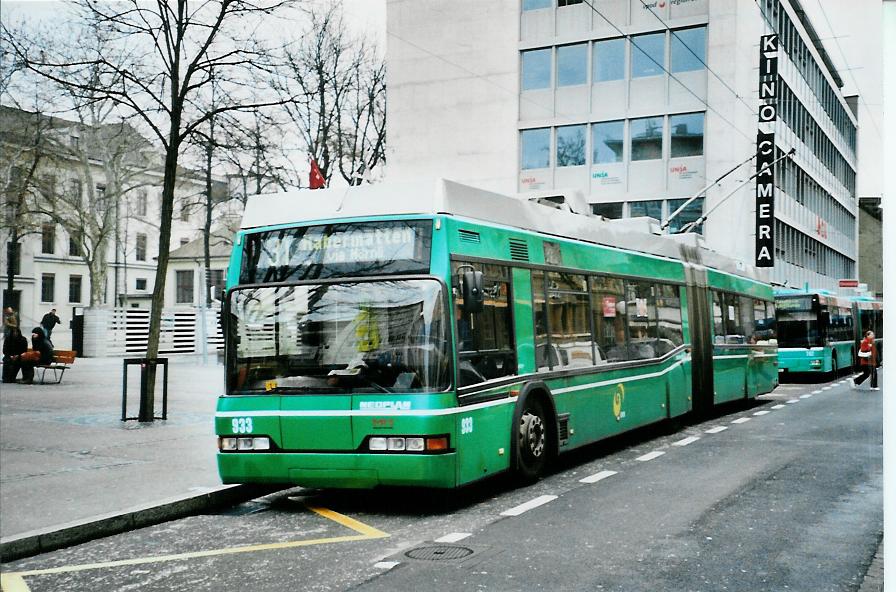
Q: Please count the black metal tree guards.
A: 1